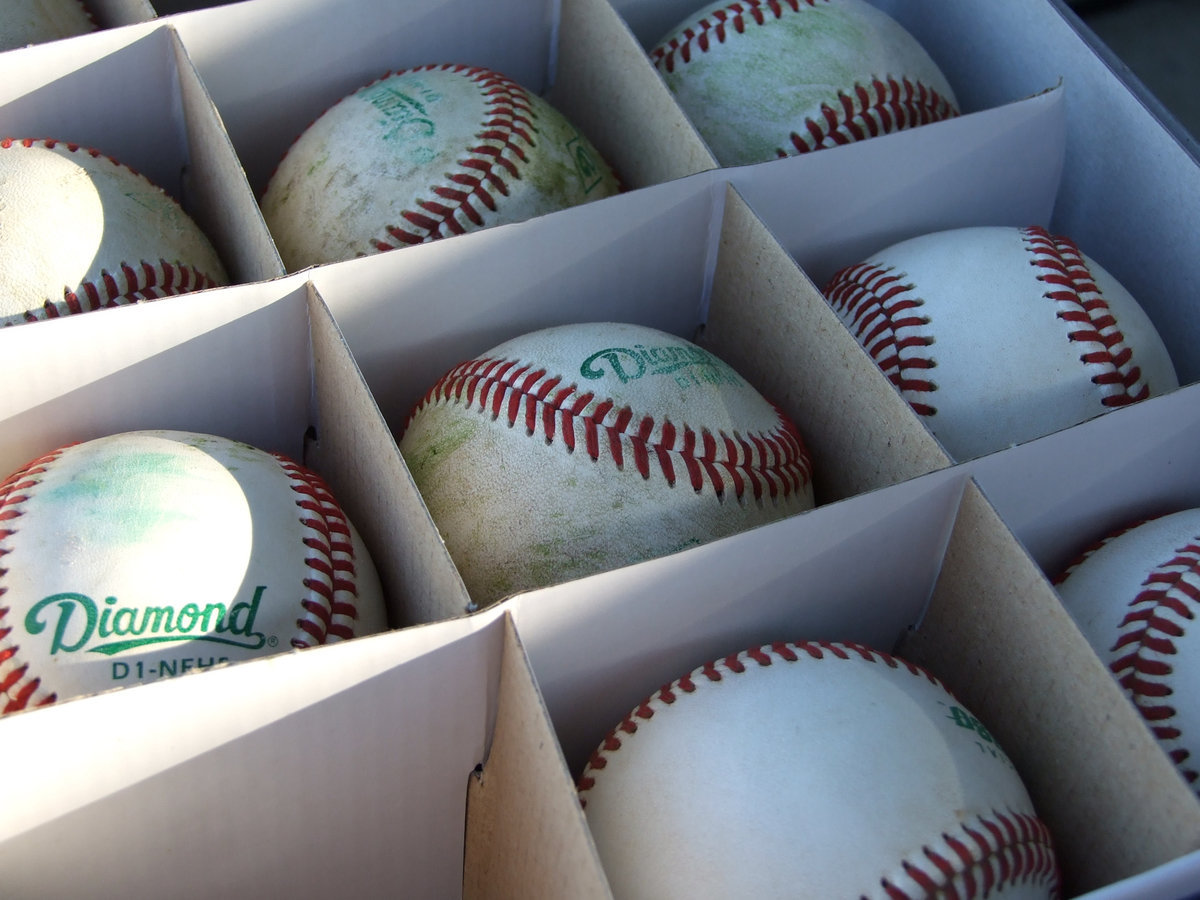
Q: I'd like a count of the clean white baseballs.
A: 3